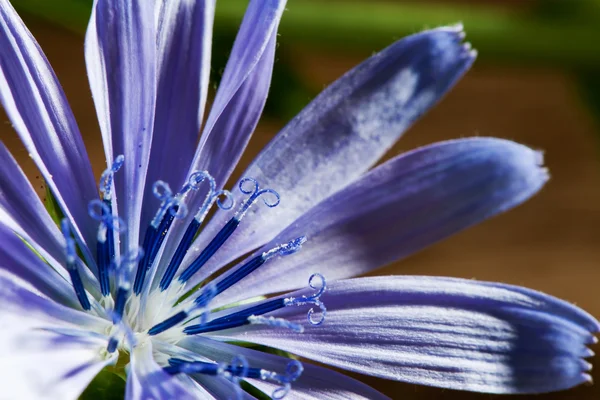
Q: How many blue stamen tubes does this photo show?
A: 15